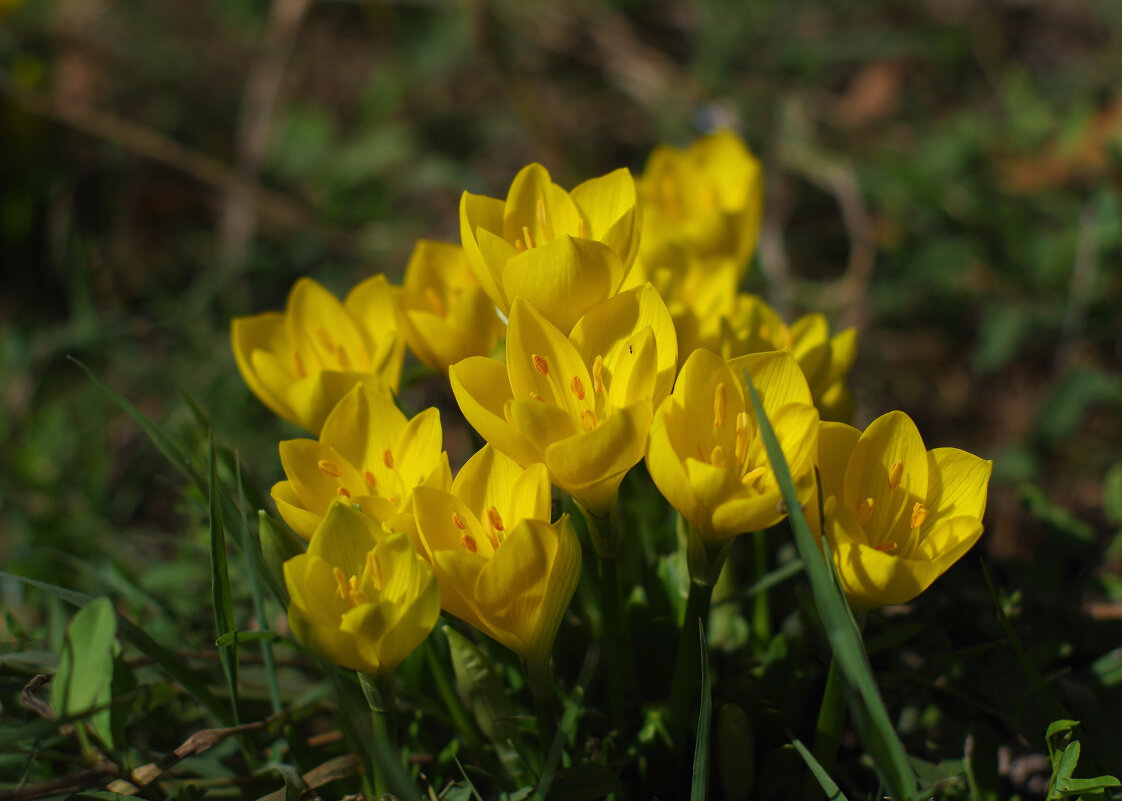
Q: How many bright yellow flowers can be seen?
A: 12